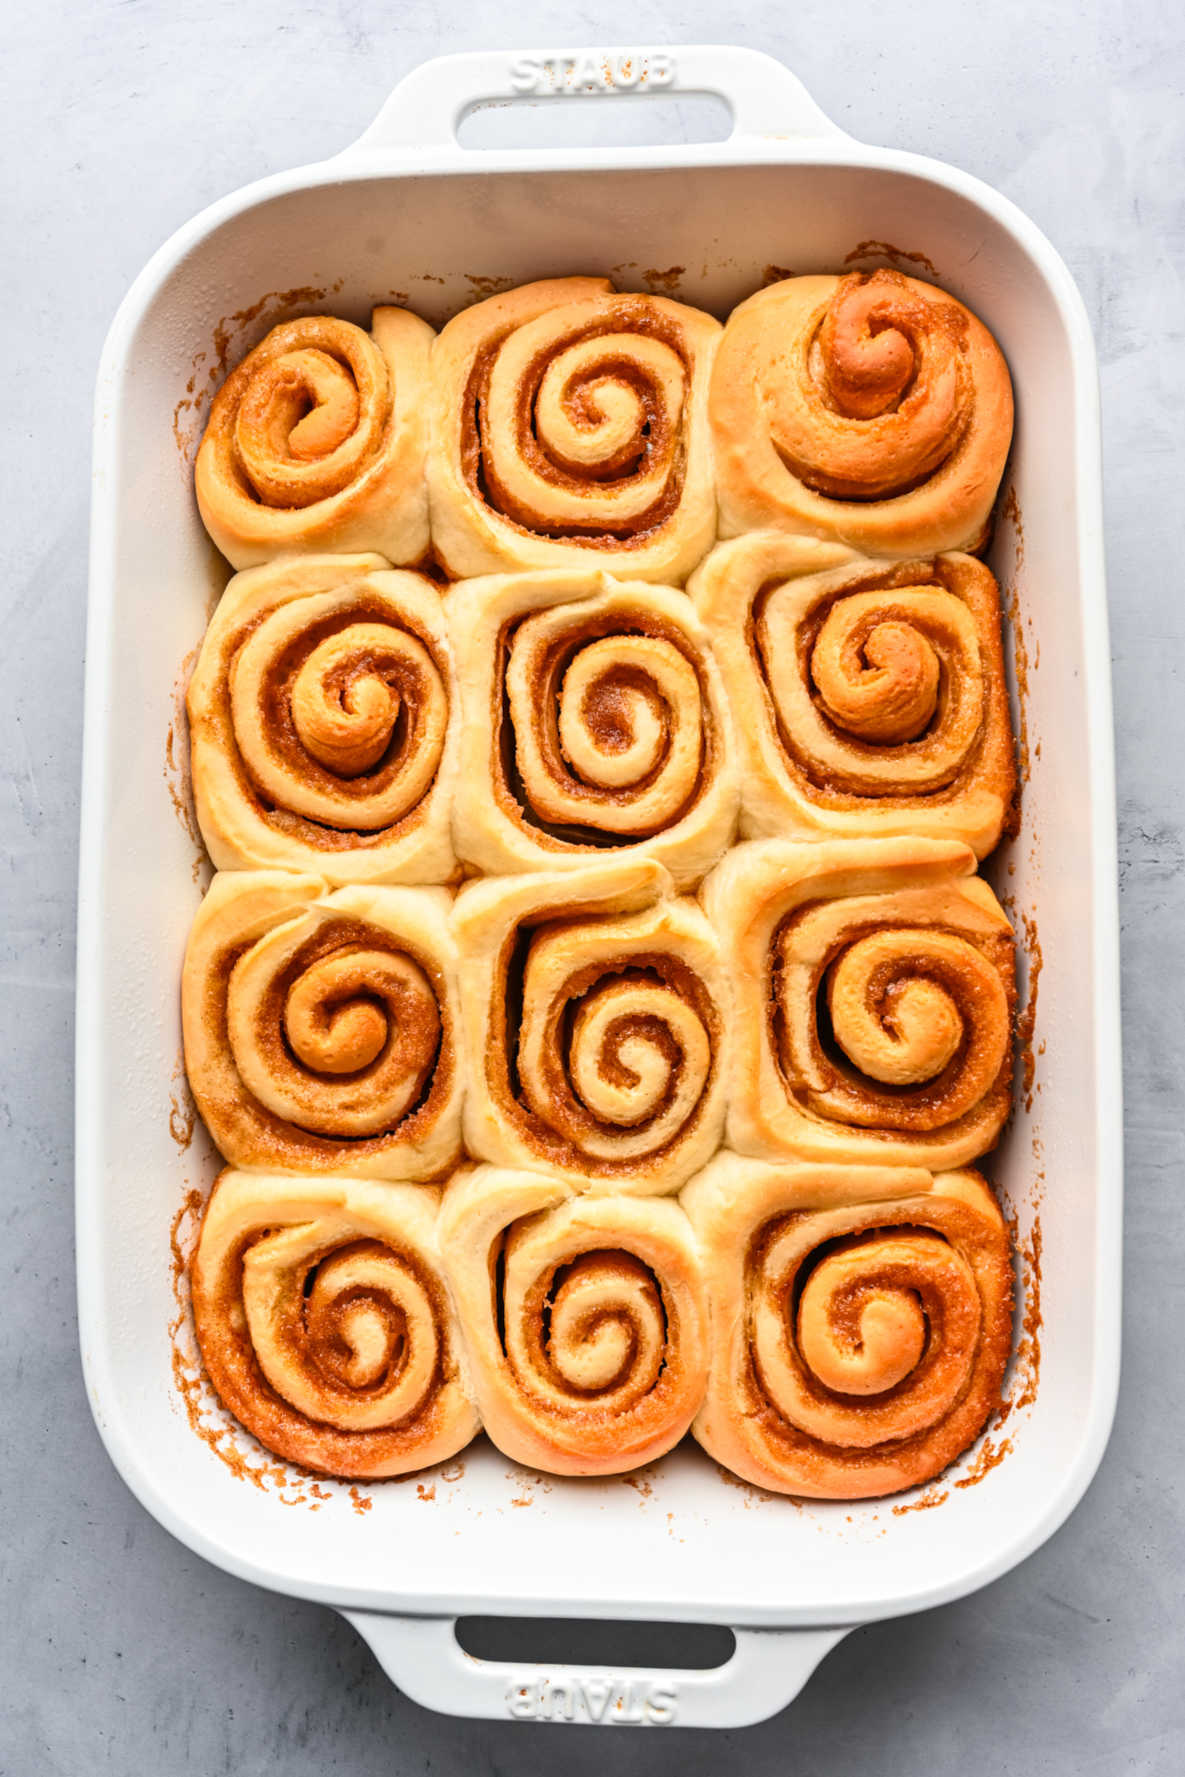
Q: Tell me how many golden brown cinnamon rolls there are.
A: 12